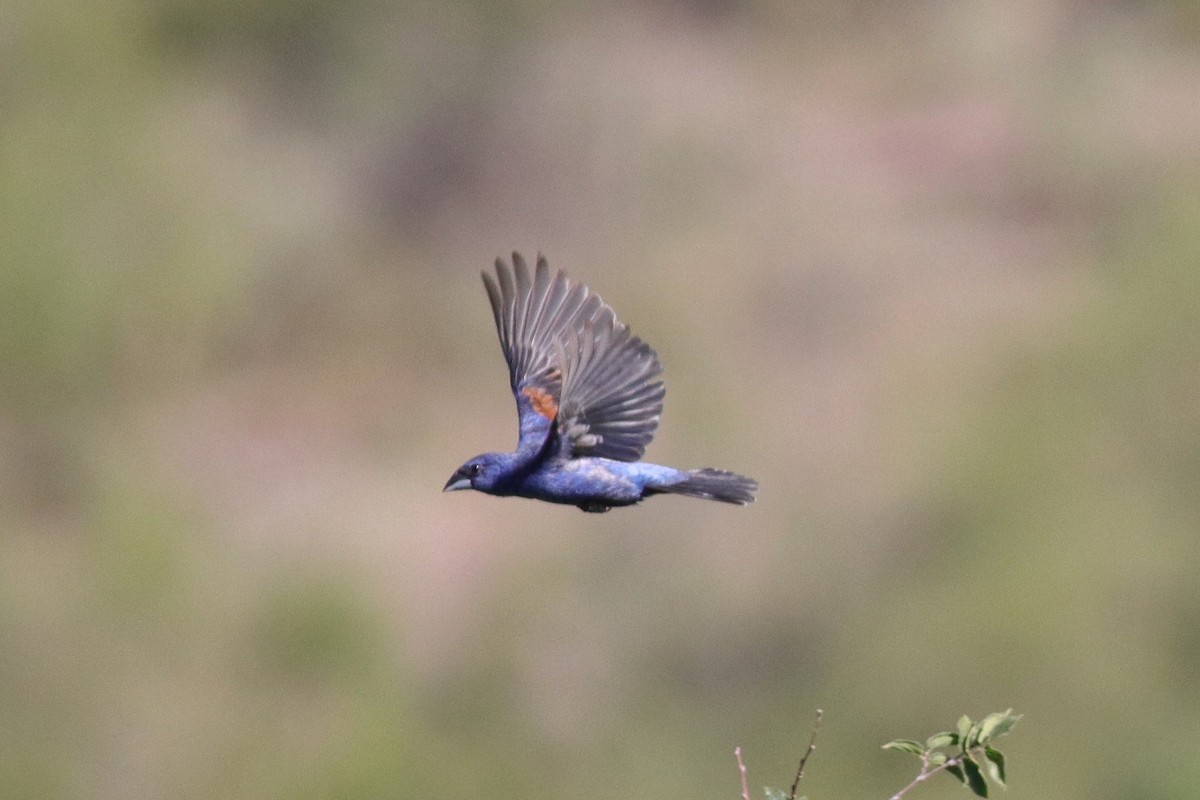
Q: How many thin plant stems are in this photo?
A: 3